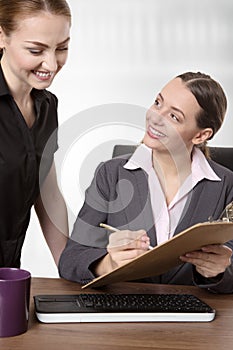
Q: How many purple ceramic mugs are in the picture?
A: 1